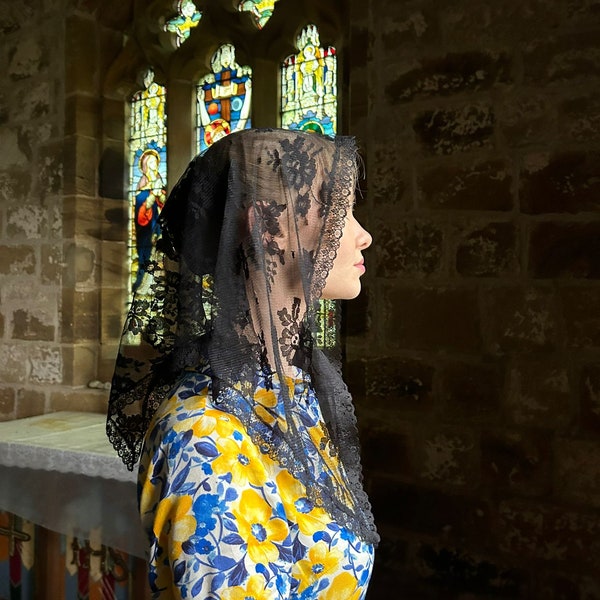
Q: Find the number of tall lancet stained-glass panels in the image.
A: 3